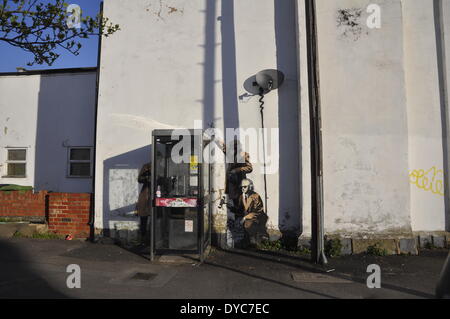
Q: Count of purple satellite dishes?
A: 0